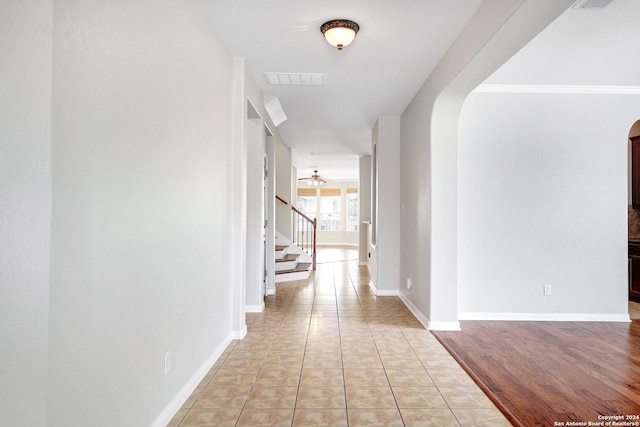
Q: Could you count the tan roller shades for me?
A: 3